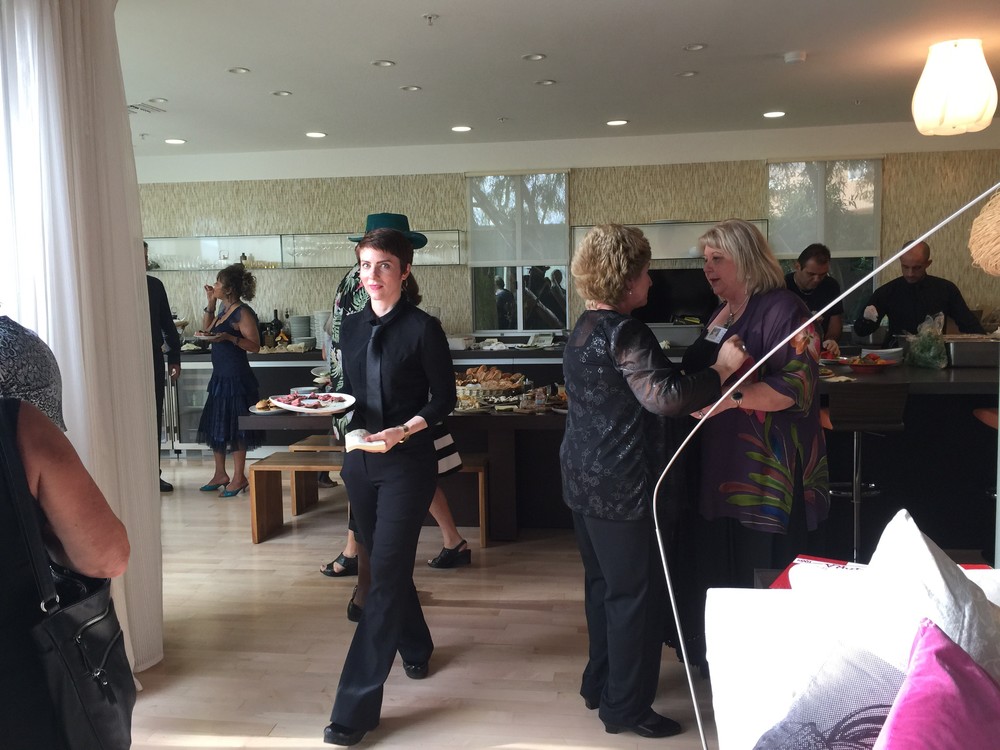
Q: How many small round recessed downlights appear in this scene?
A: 14